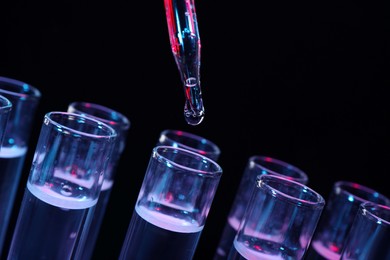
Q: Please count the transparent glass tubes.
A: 10